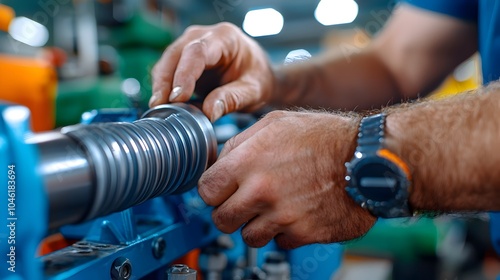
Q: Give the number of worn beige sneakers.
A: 0